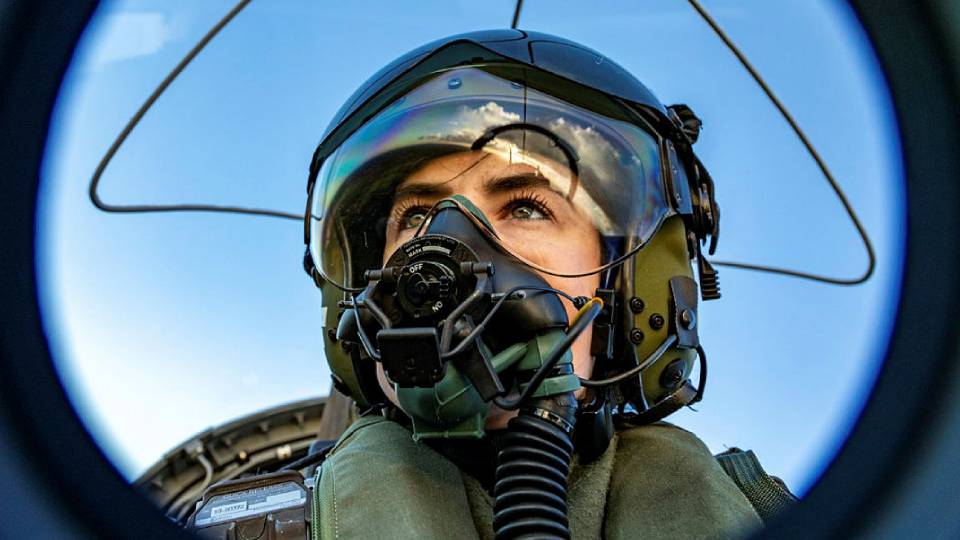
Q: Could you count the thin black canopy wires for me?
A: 3